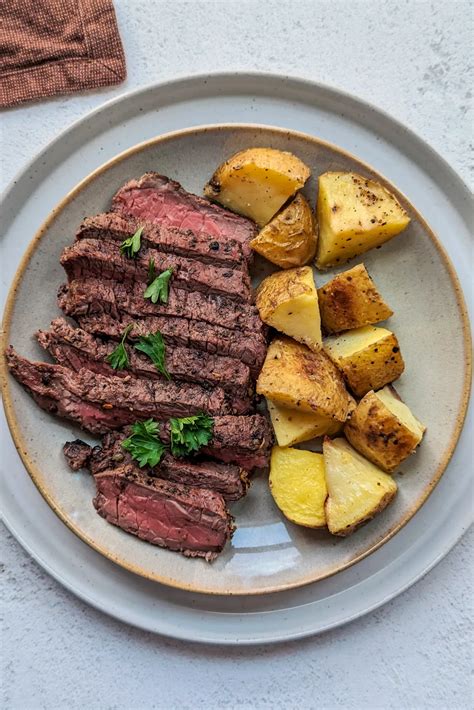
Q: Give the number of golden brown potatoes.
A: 11